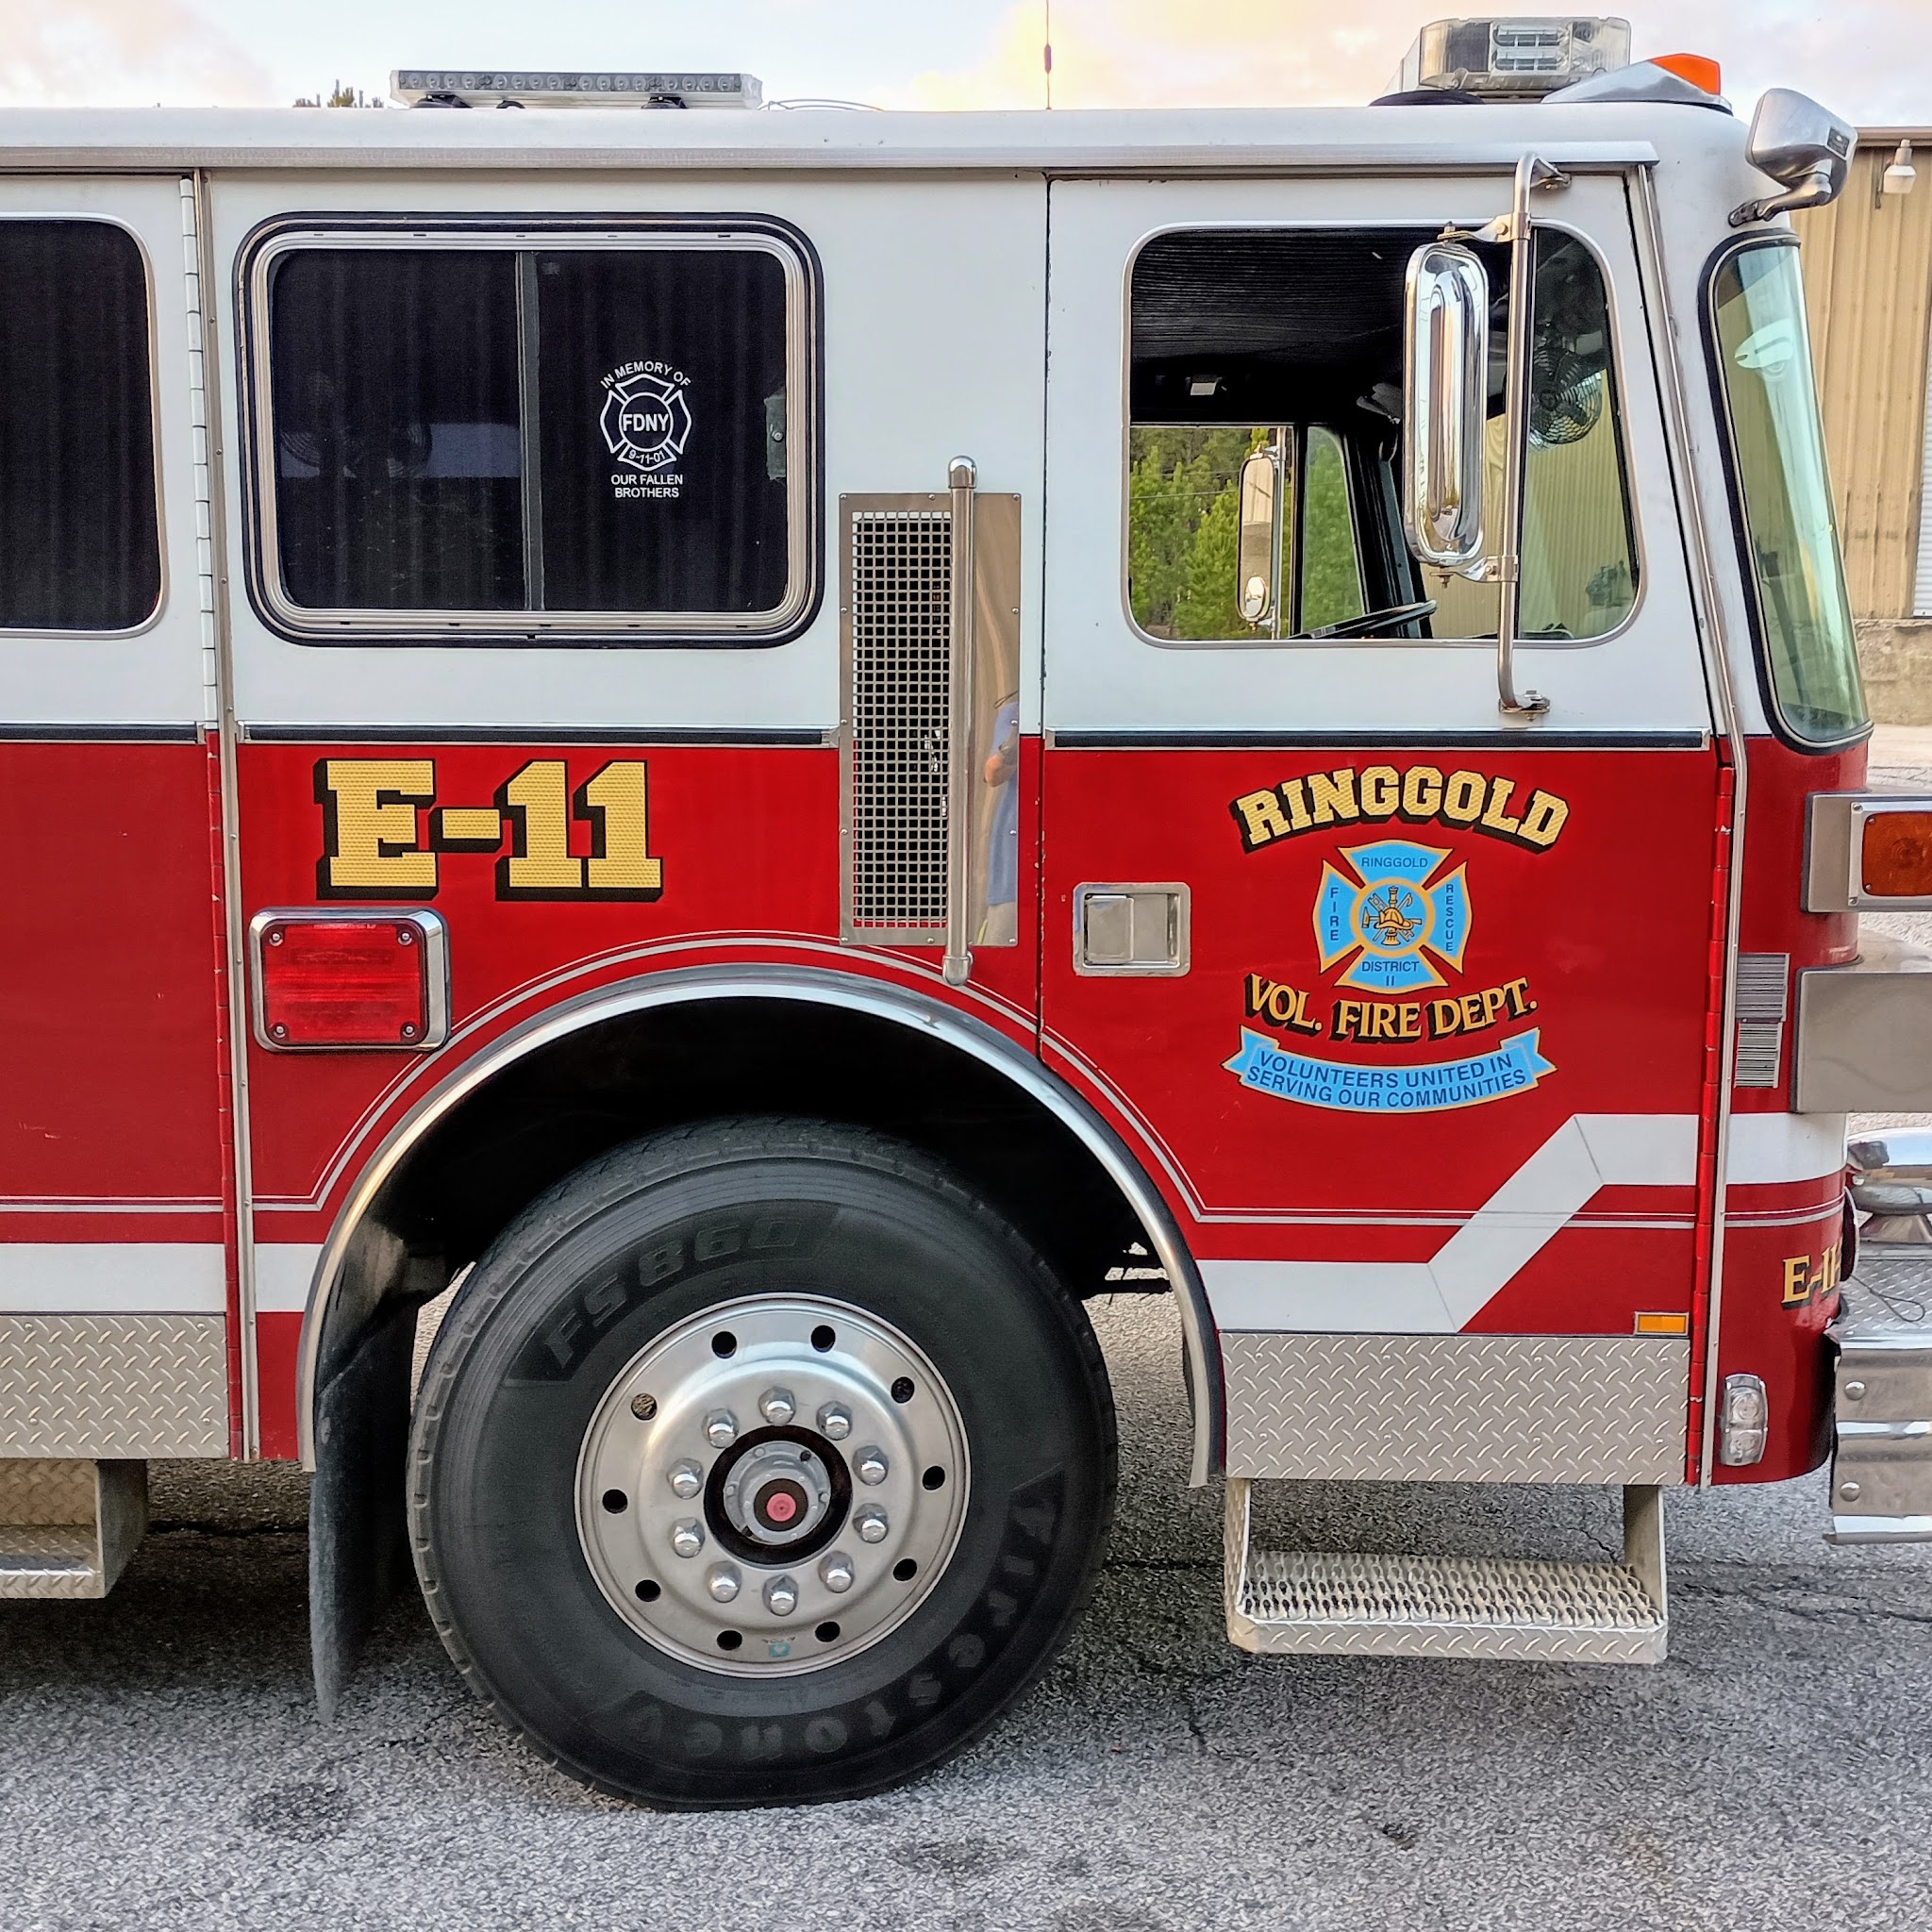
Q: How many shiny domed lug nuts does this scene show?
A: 10